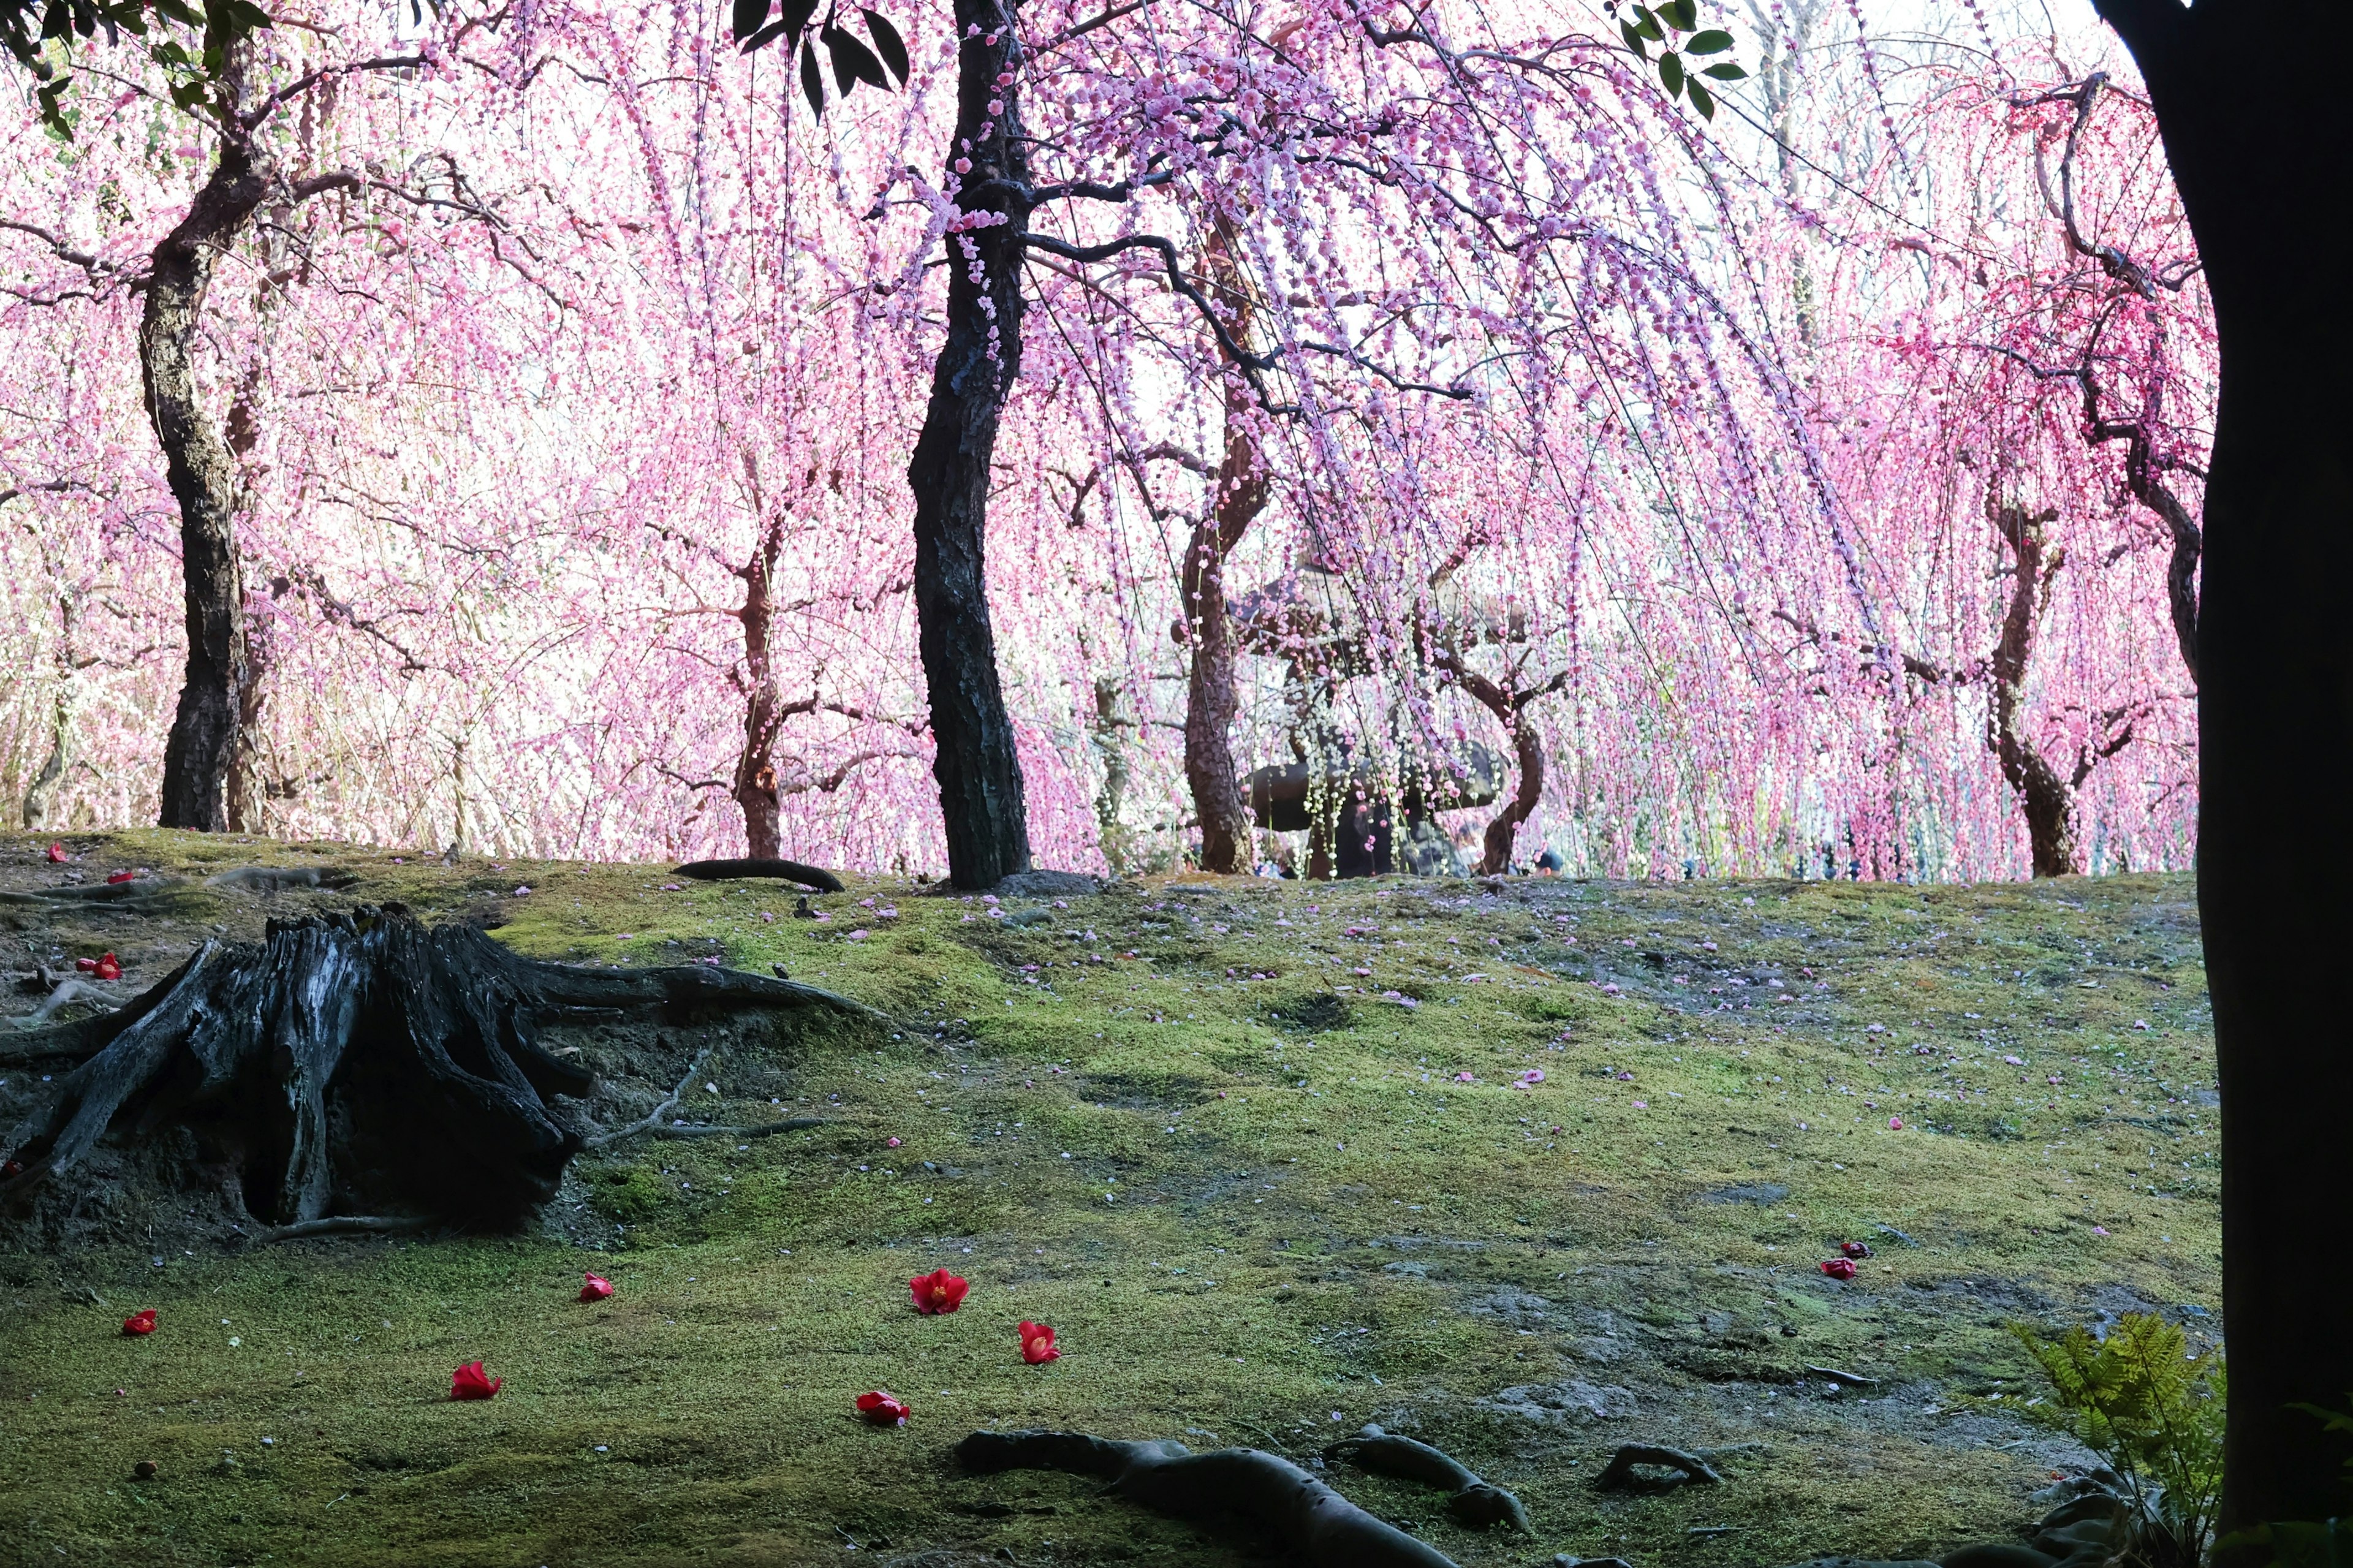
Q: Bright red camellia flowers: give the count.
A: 12